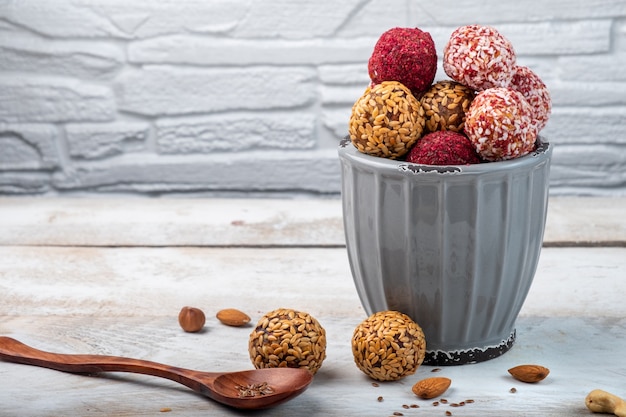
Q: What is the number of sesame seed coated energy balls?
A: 4